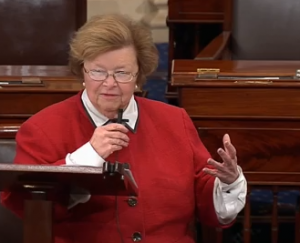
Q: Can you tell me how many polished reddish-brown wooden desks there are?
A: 2